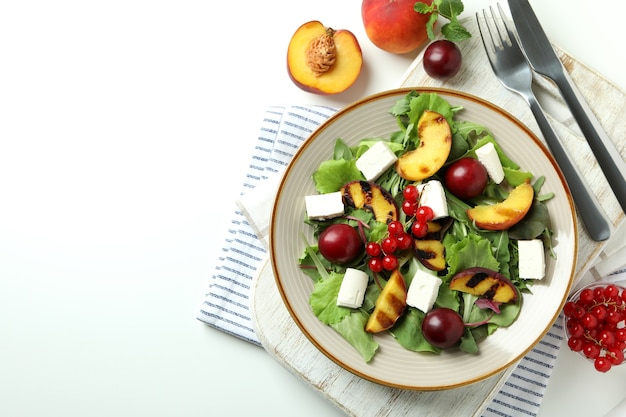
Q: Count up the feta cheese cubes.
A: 7